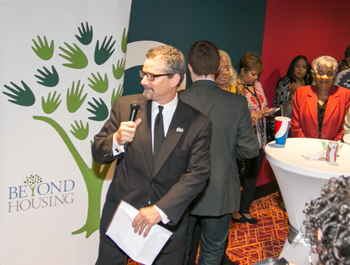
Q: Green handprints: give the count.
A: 14